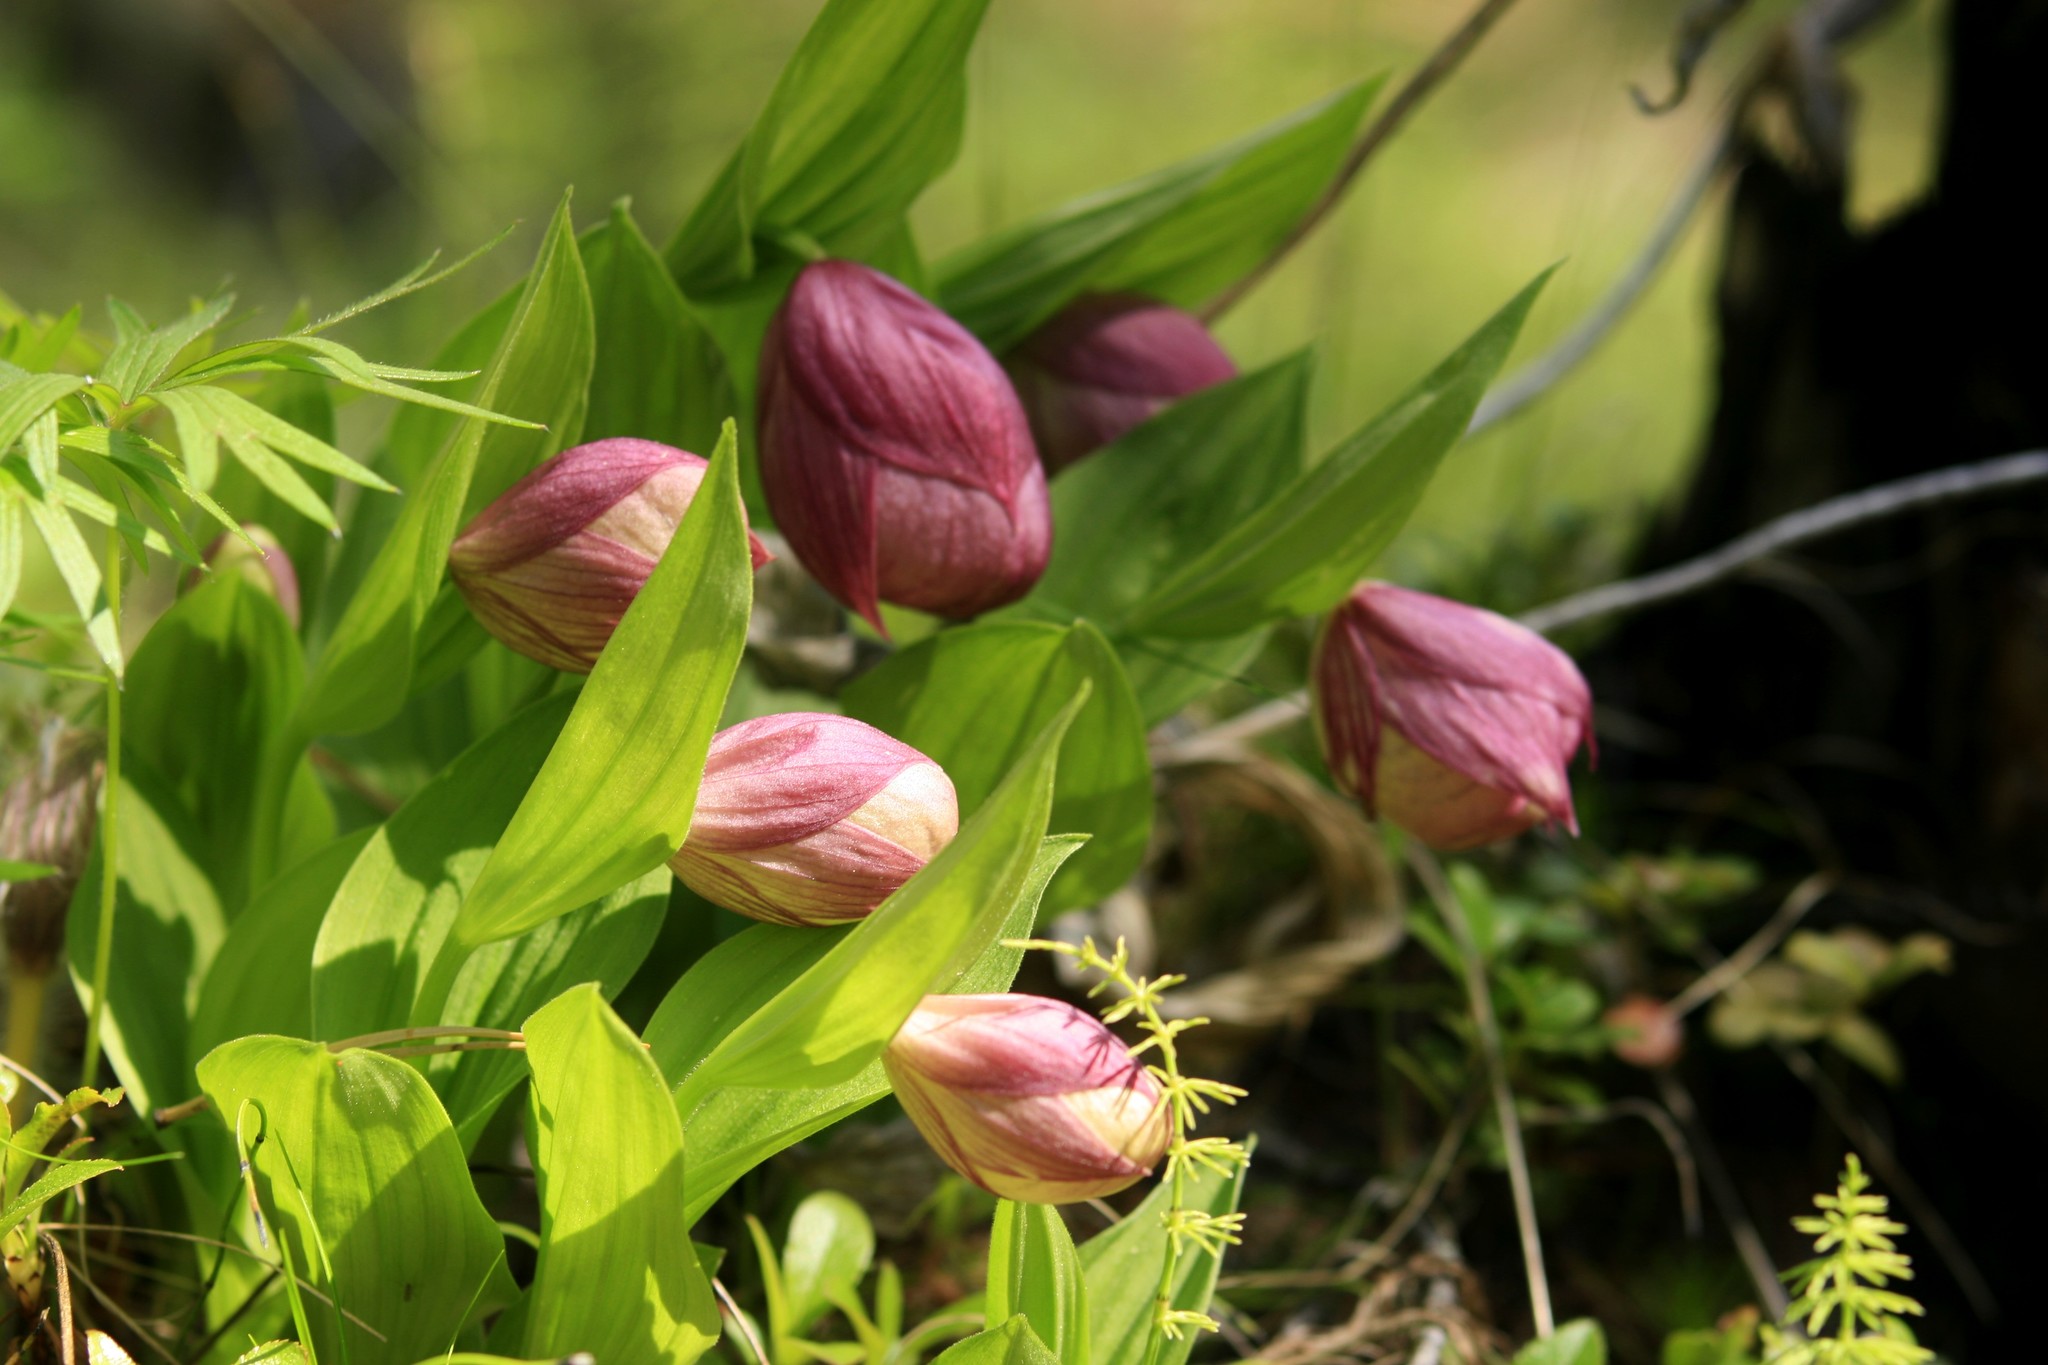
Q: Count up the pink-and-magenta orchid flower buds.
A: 7